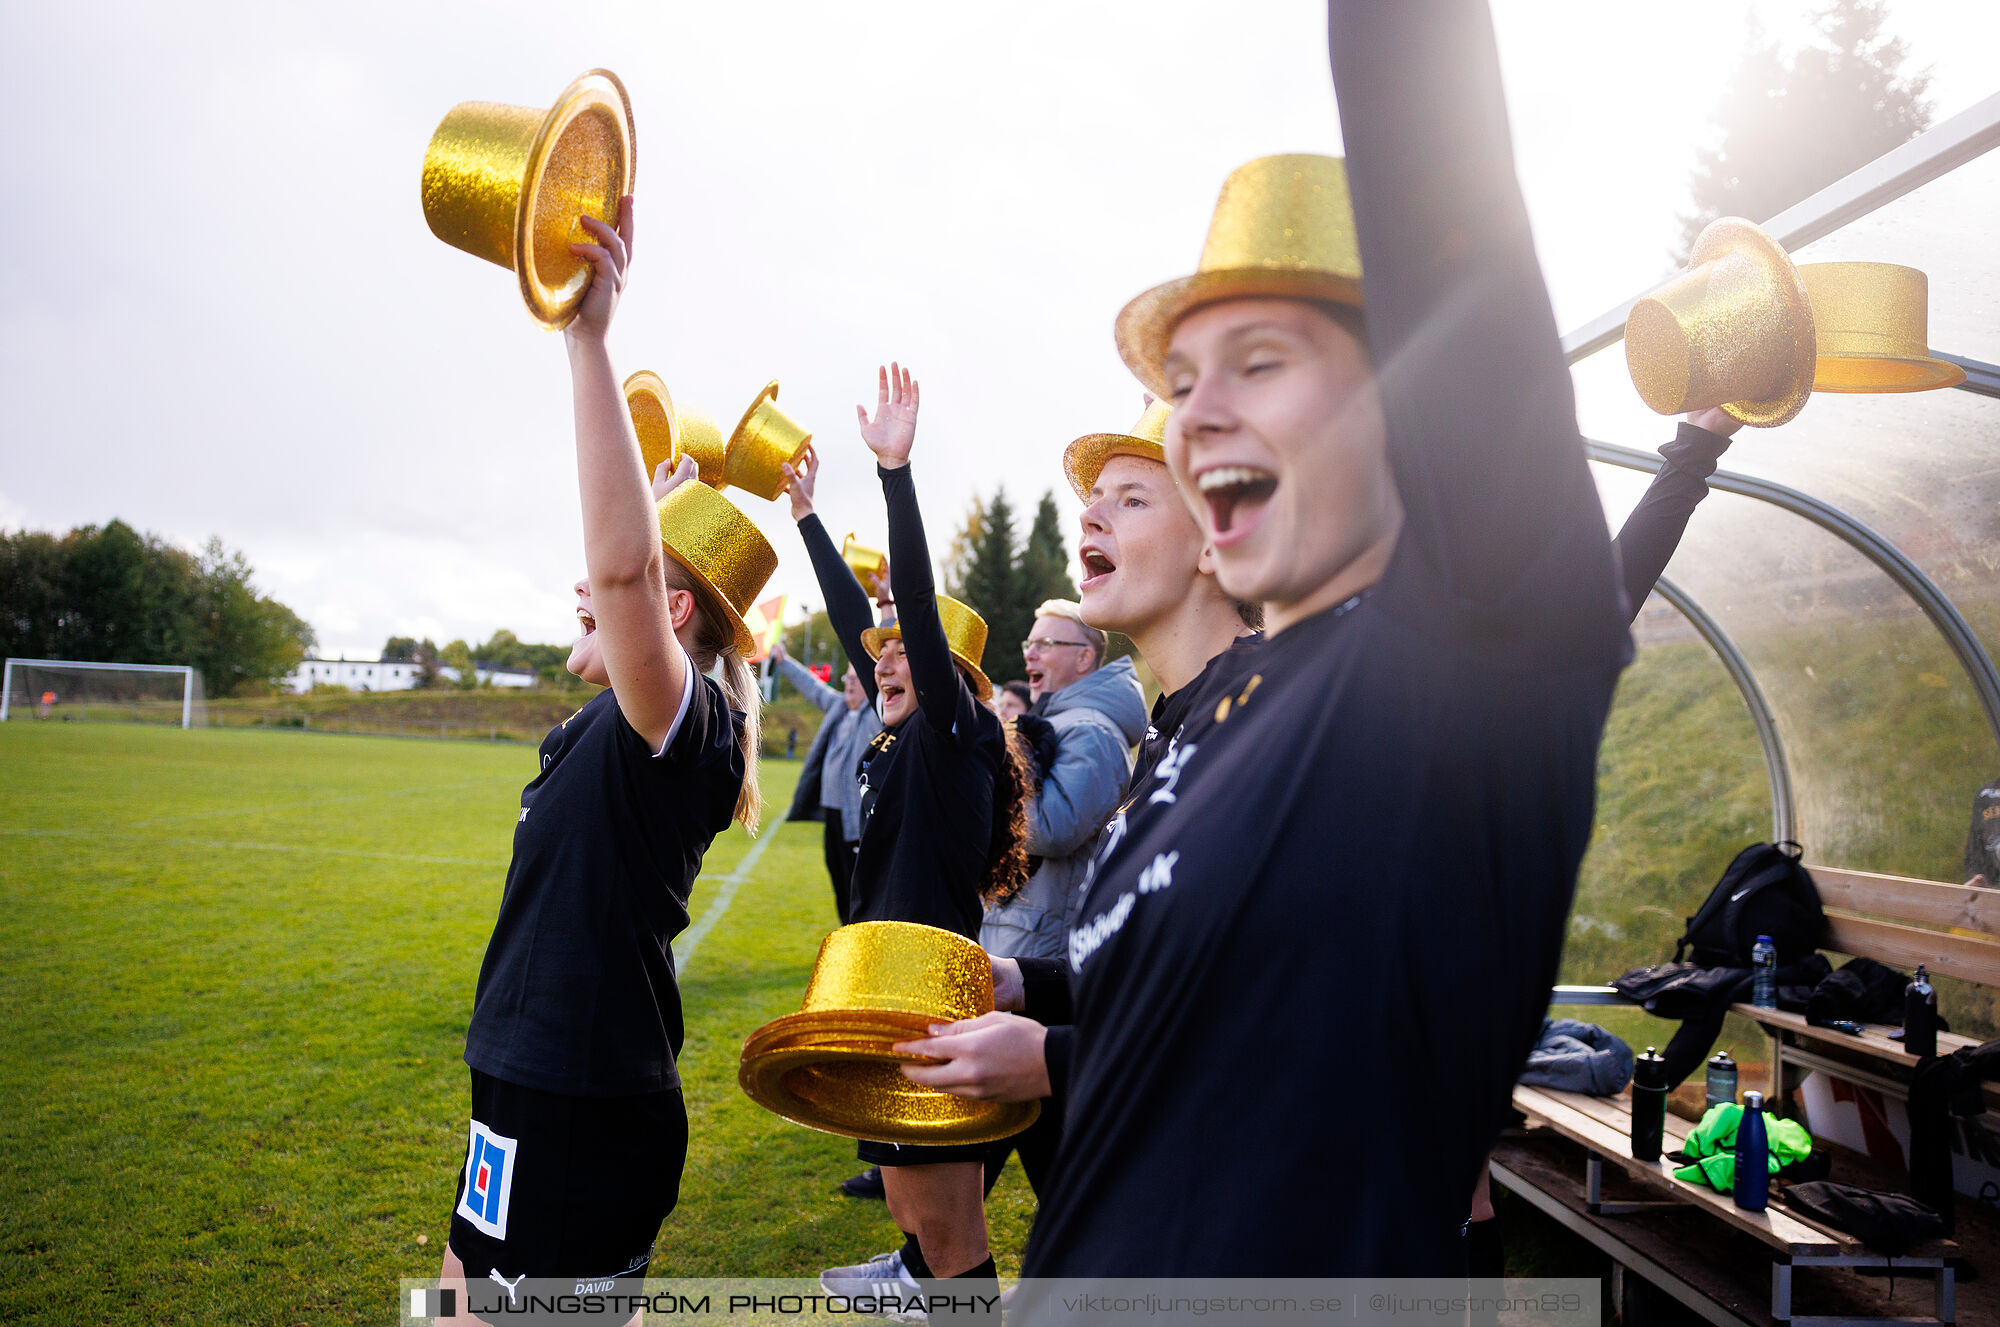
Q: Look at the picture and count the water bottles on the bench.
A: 5